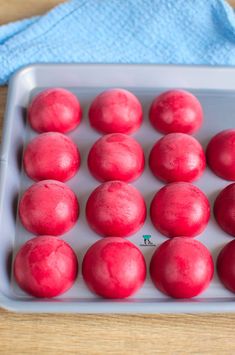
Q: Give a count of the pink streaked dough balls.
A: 15